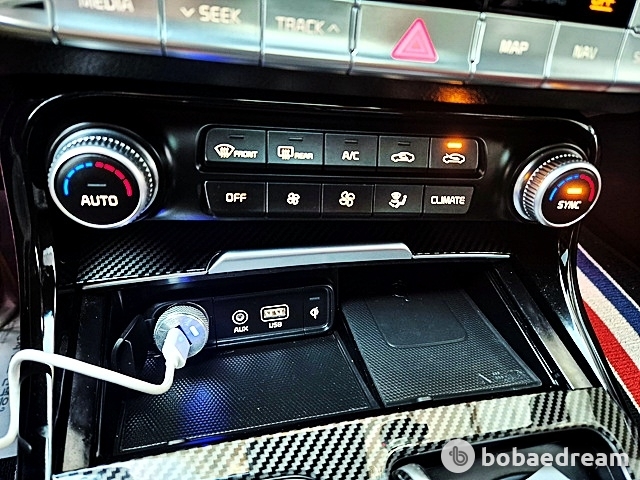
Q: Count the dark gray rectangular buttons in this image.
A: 10